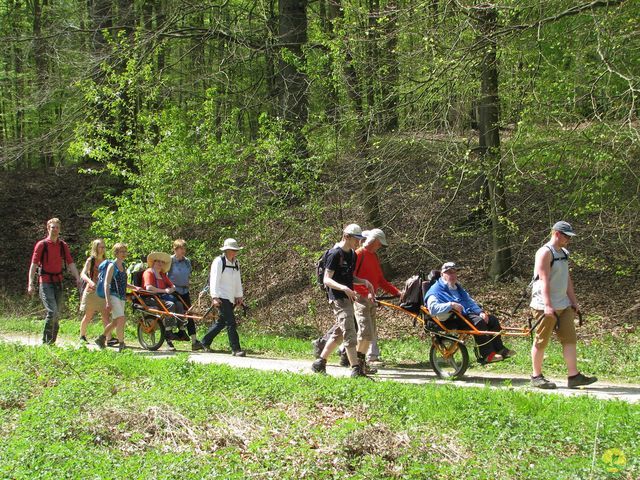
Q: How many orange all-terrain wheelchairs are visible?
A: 2